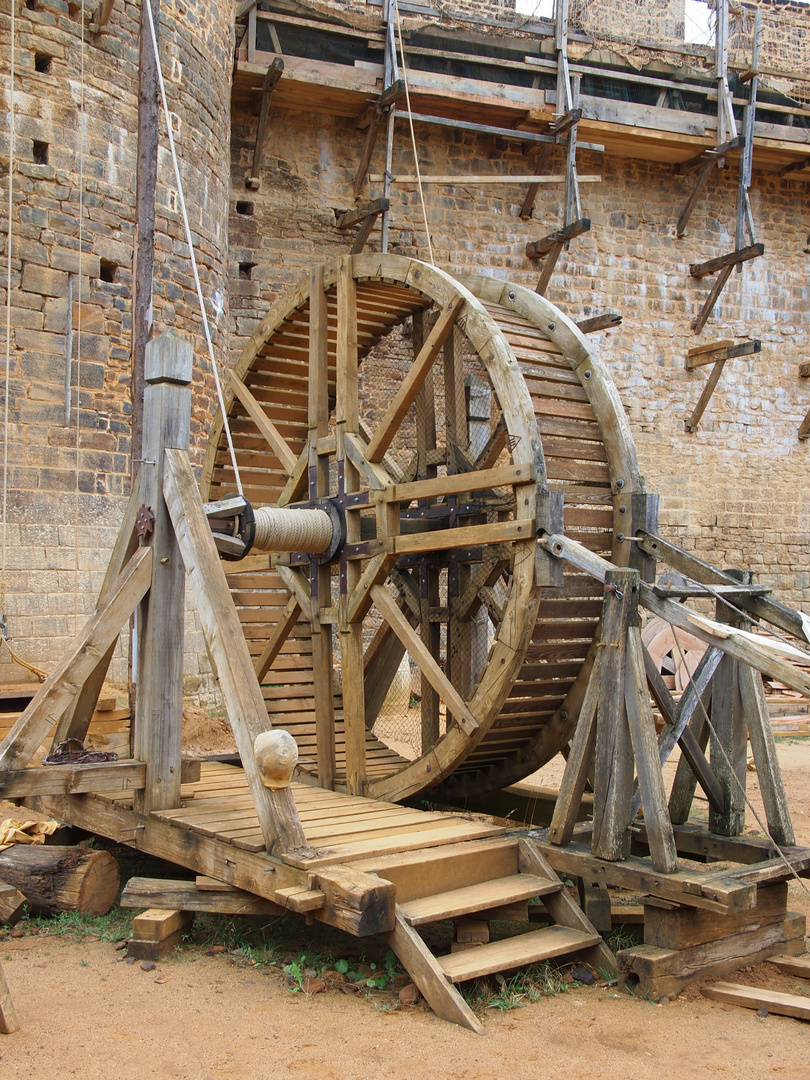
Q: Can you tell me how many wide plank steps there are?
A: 2